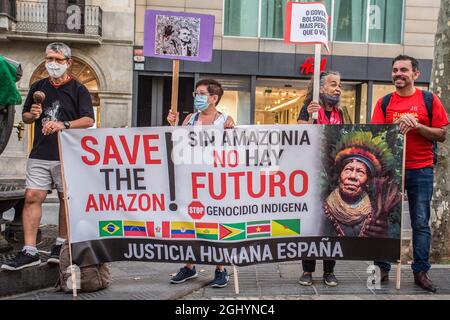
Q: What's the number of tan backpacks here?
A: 1